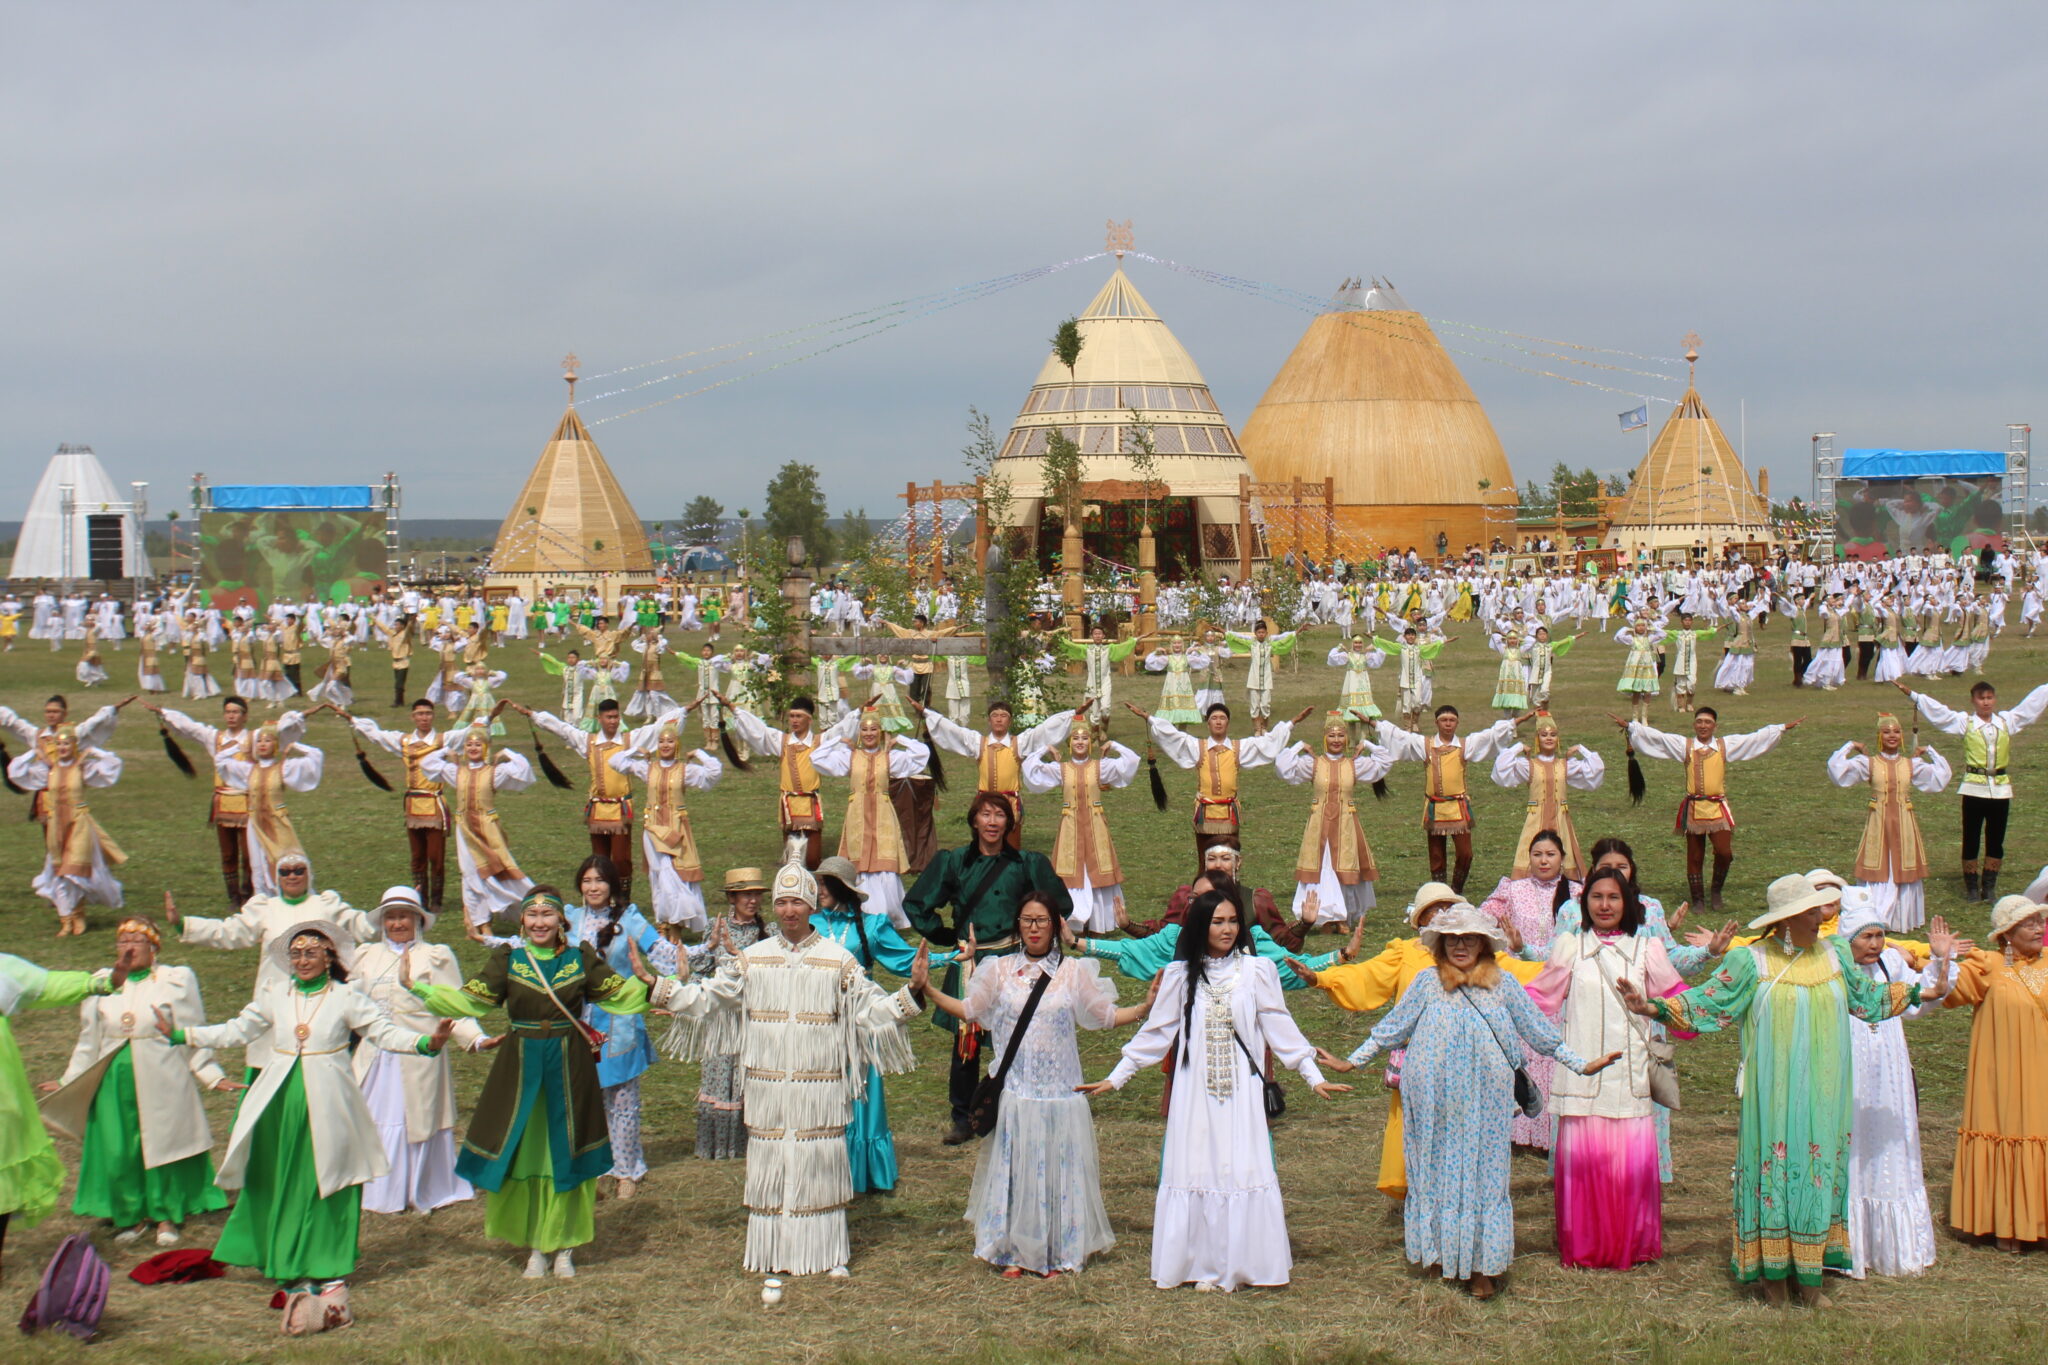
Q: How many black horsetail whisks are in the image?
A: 9